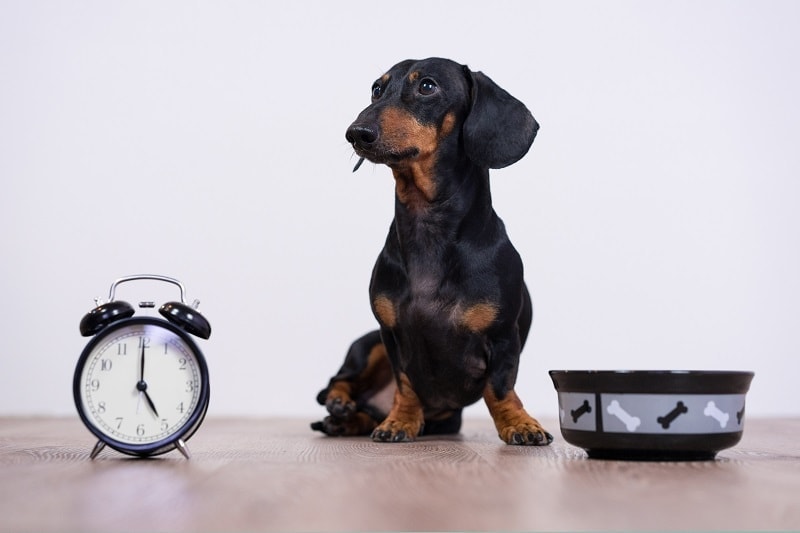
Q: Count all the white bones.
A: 2